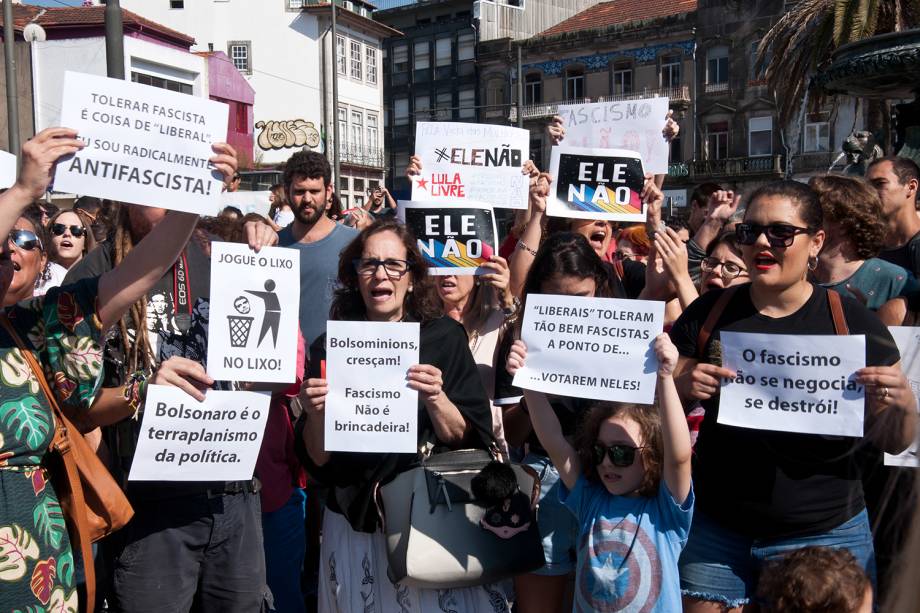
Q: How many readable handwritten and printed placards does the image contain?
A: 10